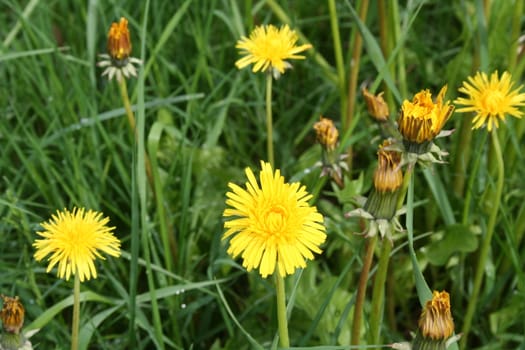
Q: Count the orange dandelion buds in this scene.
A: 7